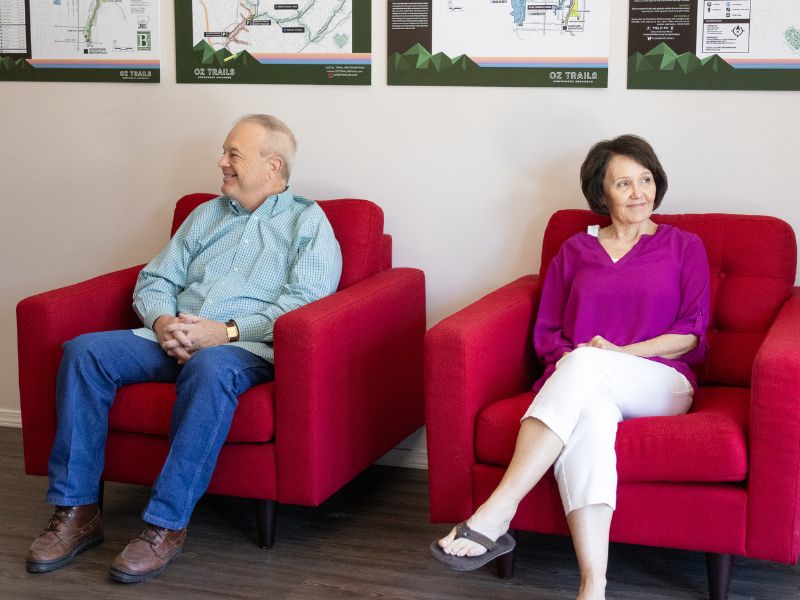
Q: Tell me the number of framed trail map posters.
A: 4